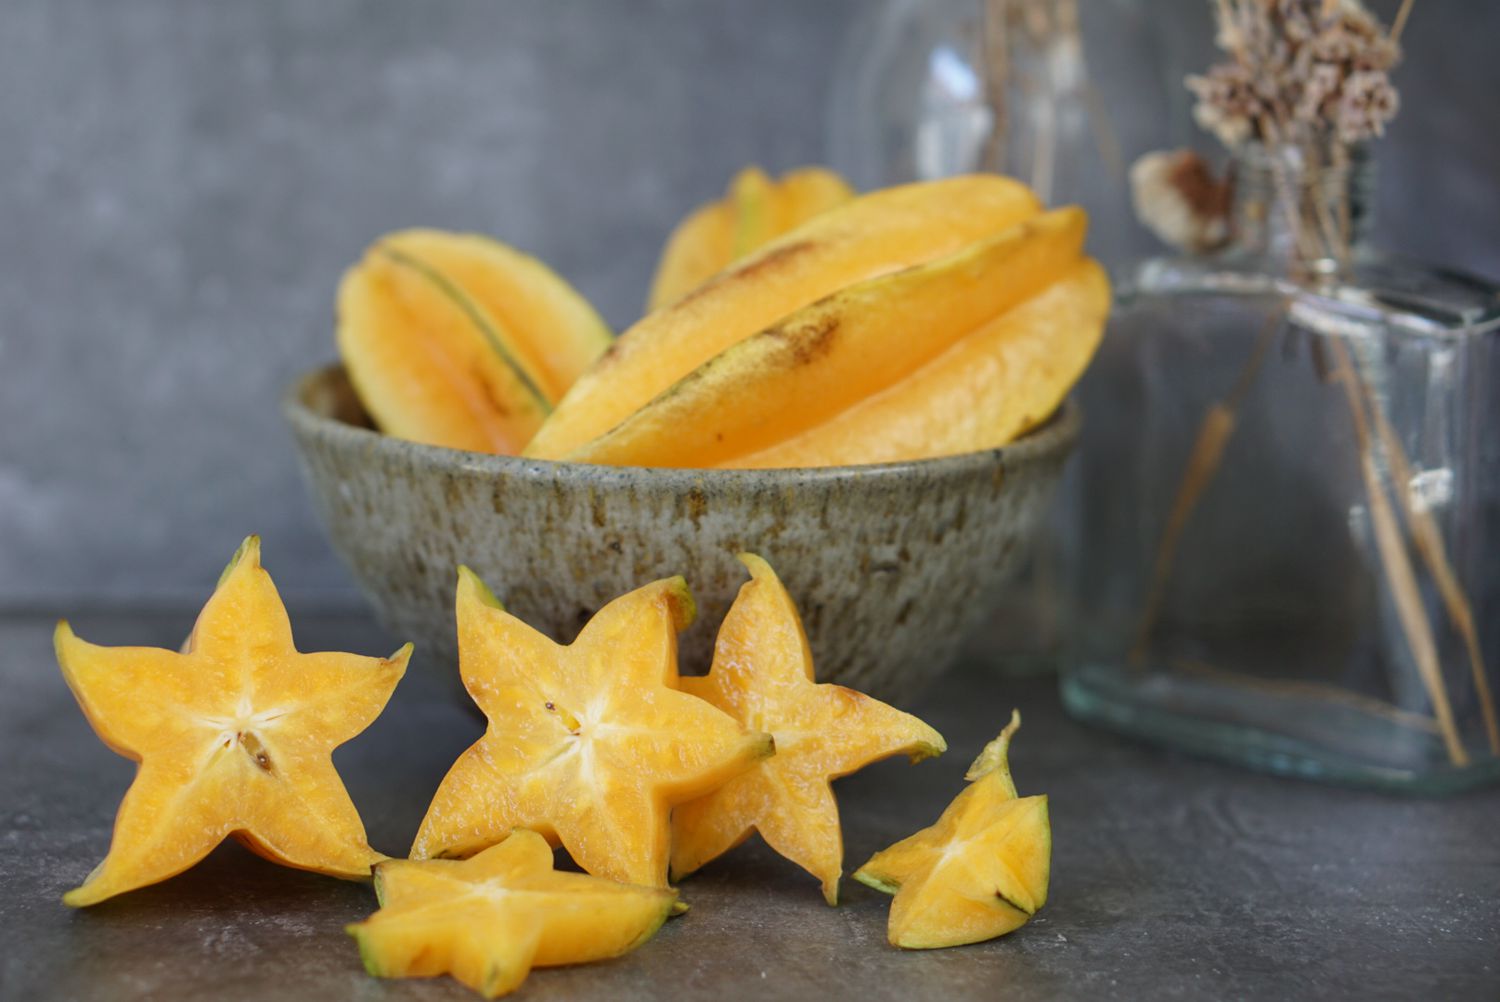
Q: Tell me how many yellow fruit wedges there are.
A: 5